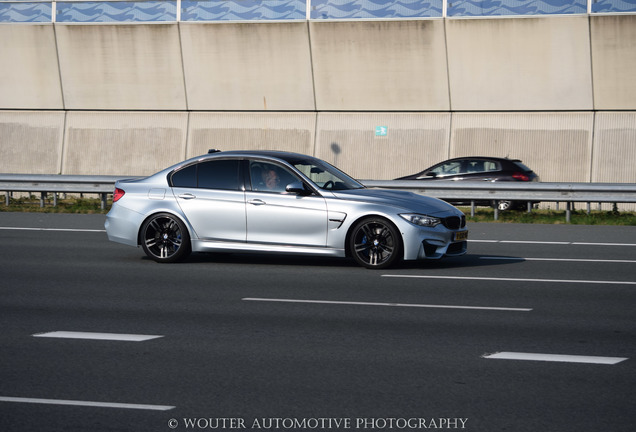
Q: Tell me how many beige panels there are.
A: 12